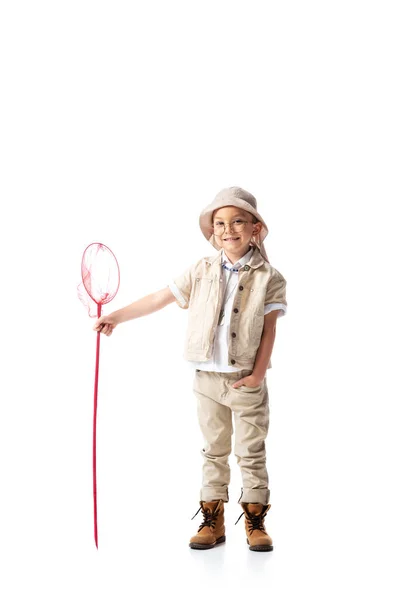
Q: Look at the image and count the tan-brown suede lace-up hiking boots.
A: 2